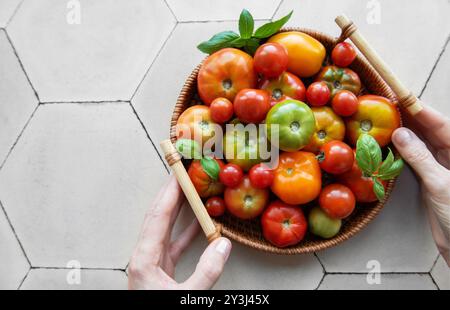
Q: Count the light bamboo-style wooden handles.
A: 2